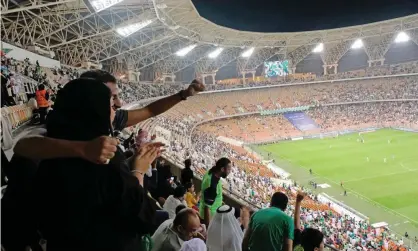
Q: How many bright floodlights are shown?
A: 8